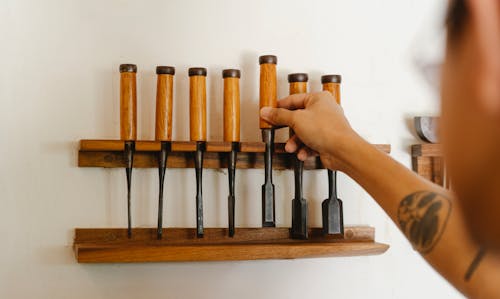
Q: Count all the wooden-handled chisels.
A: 7